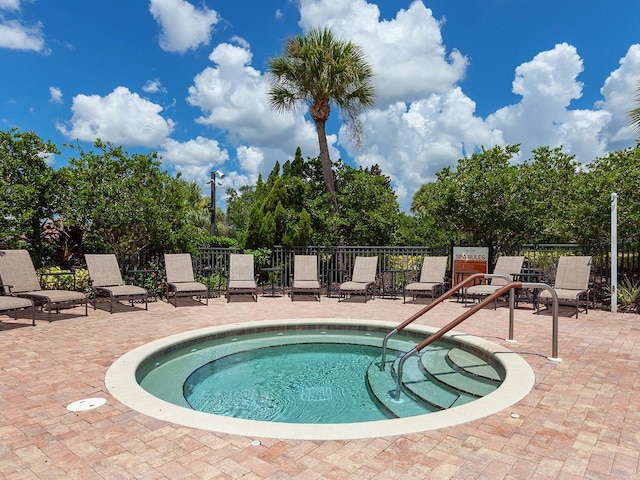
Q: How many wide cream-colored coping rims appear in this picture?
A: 1